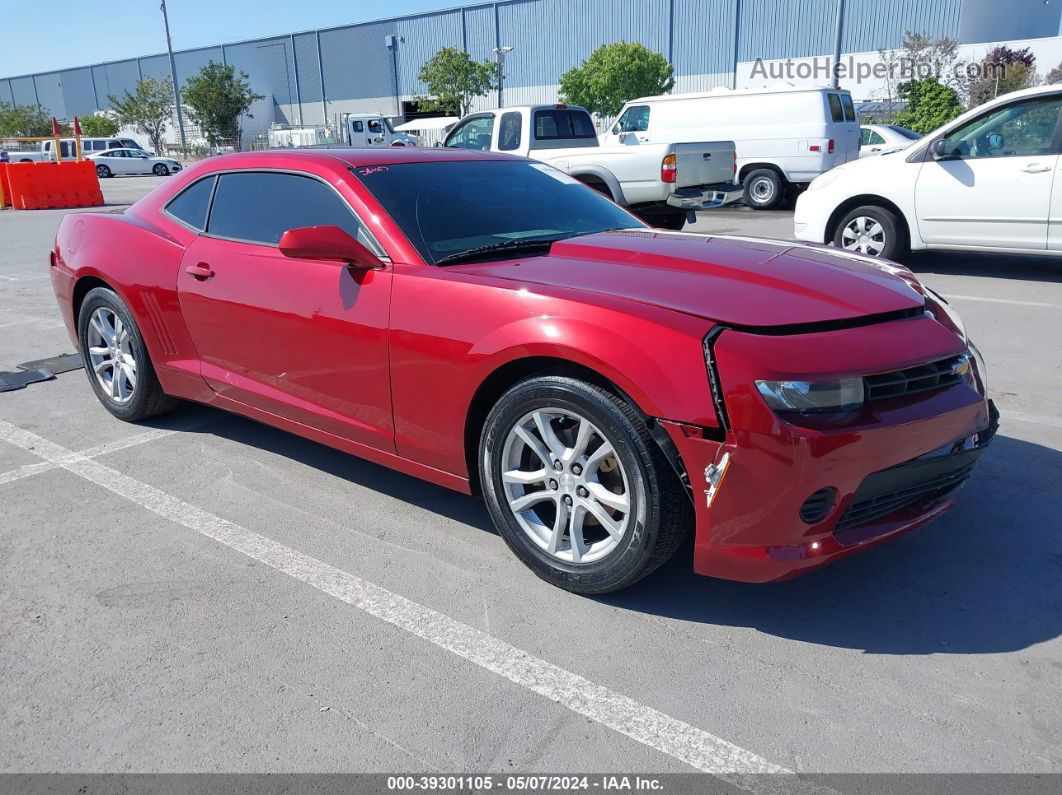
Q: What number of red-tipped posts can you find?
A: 2